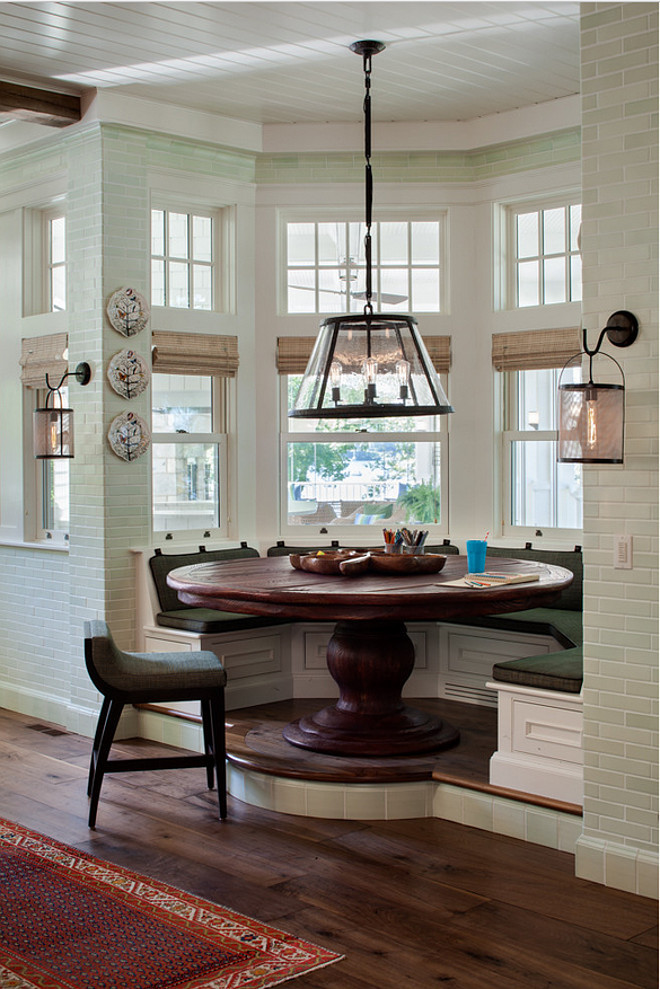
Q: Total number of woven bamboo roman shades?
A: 4